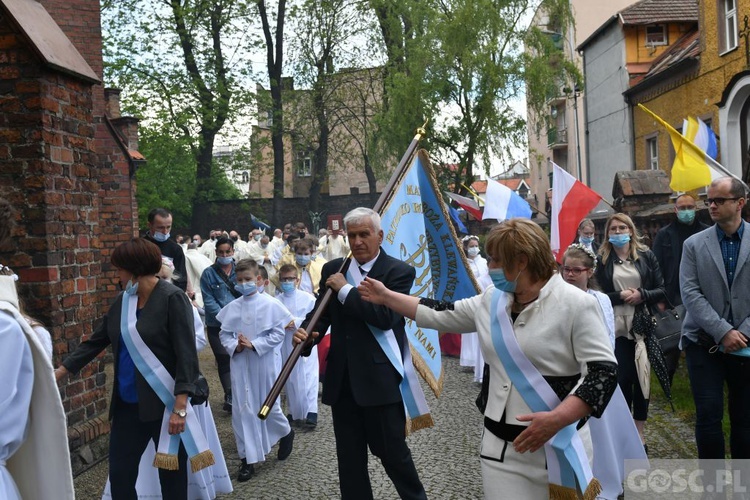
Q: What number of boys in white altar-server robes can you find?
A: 3